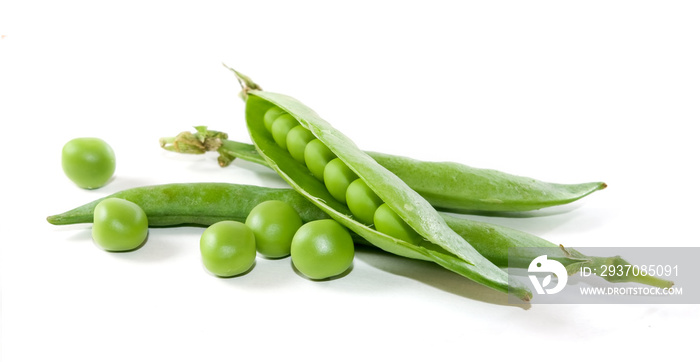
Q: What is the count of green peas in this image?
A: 12